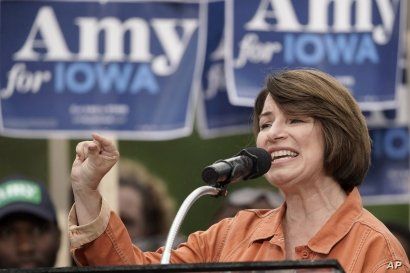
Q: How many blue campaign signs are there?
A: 4